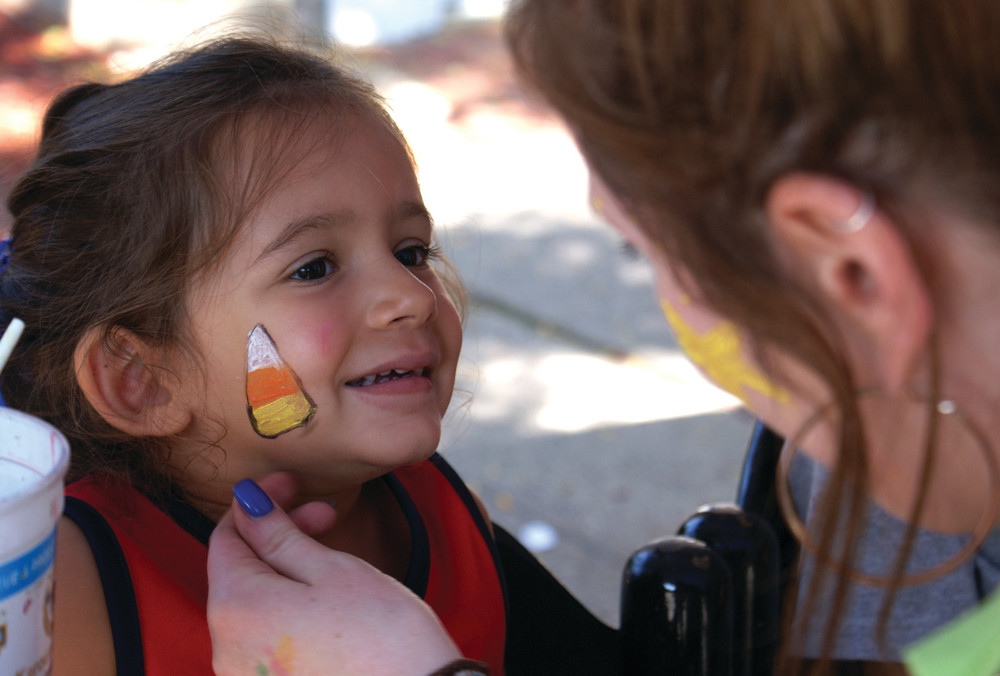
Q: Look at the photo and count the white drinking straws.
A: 1